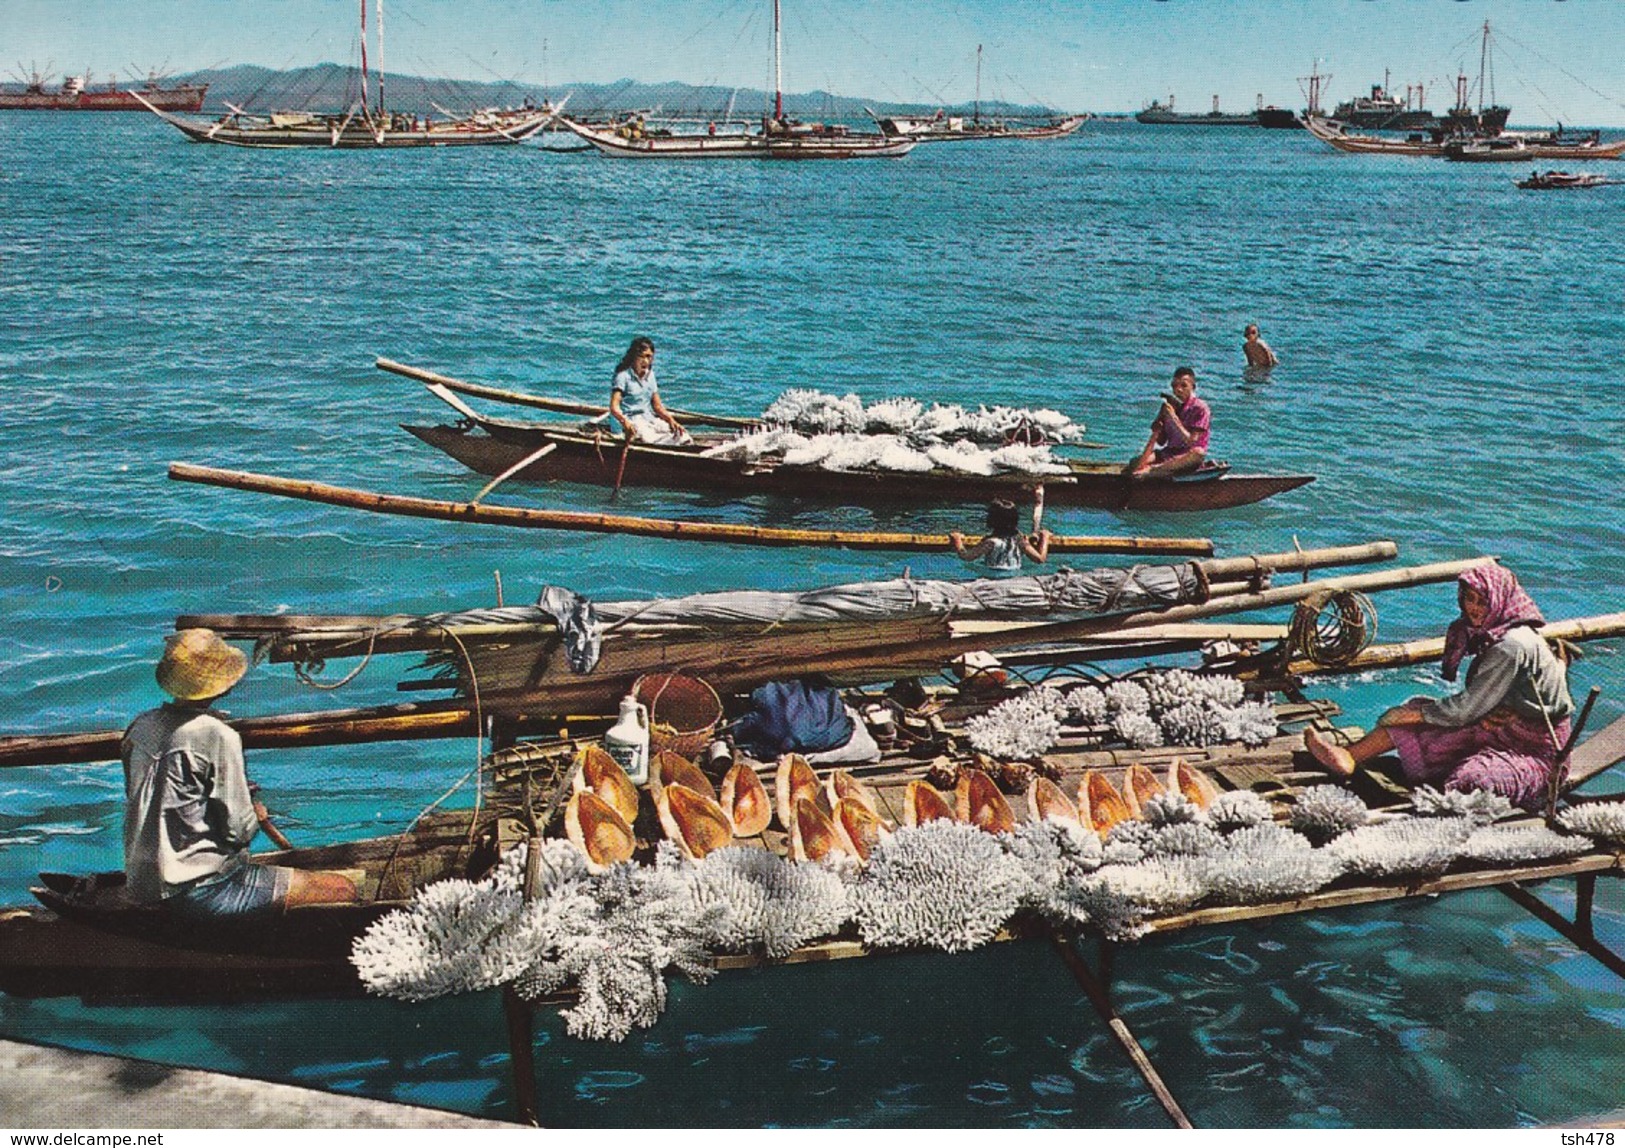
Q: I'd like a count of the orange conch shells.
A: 15